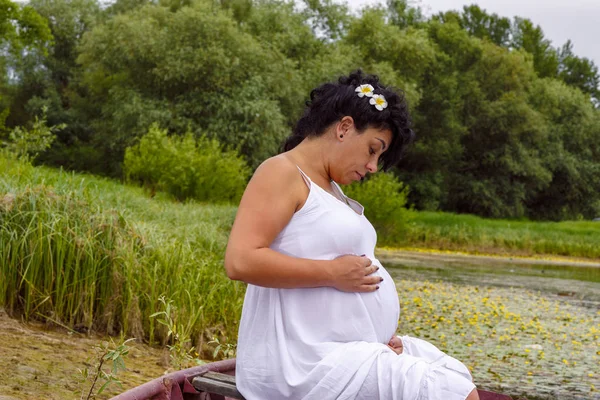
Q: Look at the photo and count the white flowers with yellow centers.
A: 2